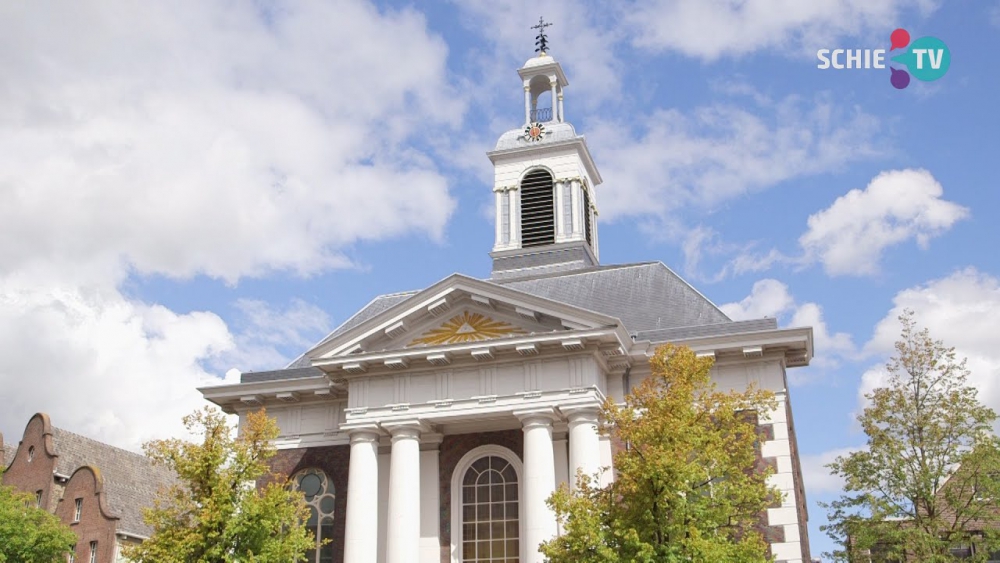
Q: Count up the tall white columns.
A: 4